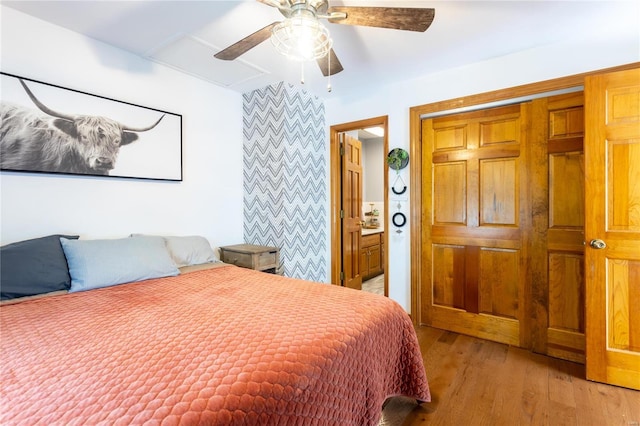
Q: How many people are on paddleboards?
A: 0